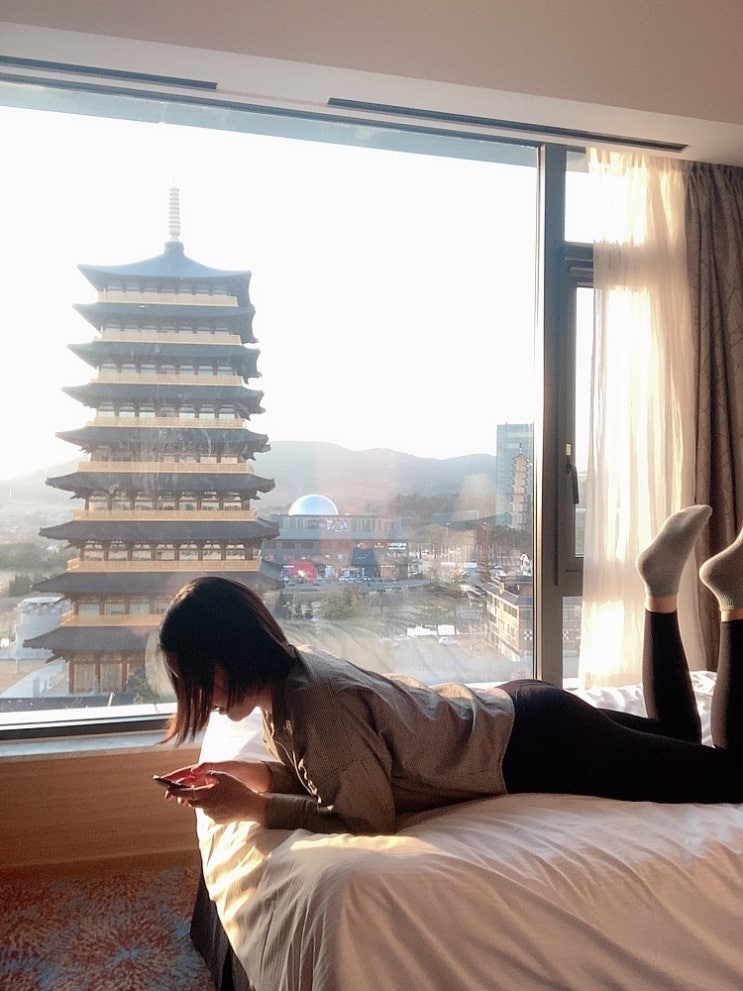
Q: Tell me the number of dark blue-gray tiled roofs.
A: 9